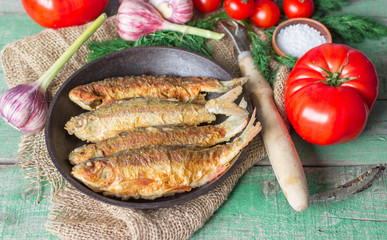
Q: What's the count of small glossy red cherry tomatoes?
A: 4